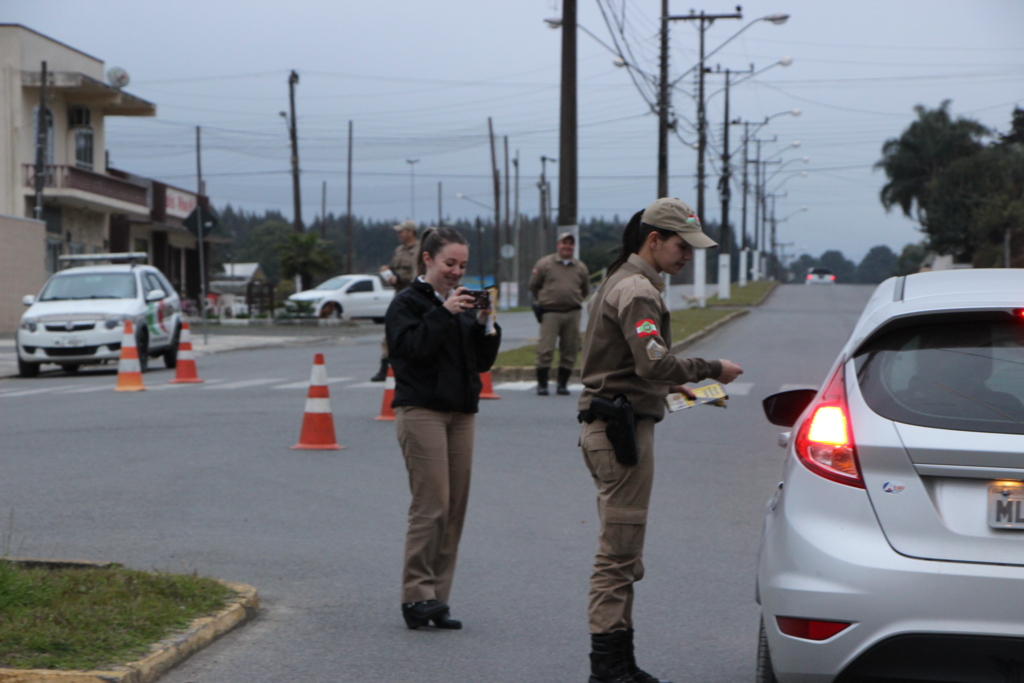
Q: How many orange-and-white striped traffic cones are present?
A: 5